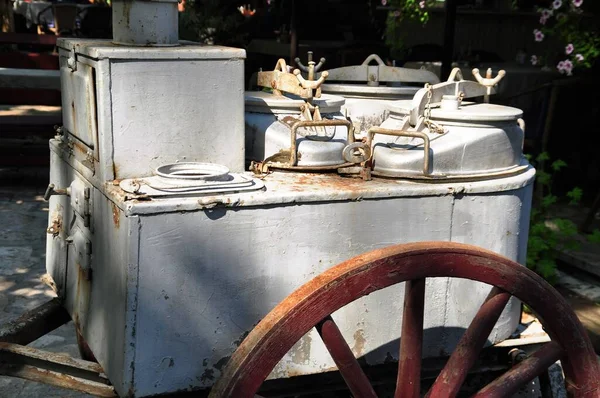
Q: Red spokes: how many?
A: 4